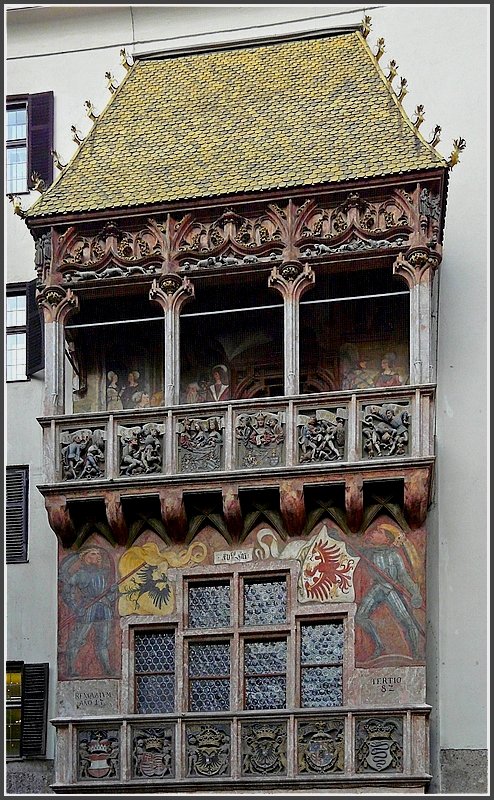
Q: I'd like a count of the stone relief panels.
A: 12